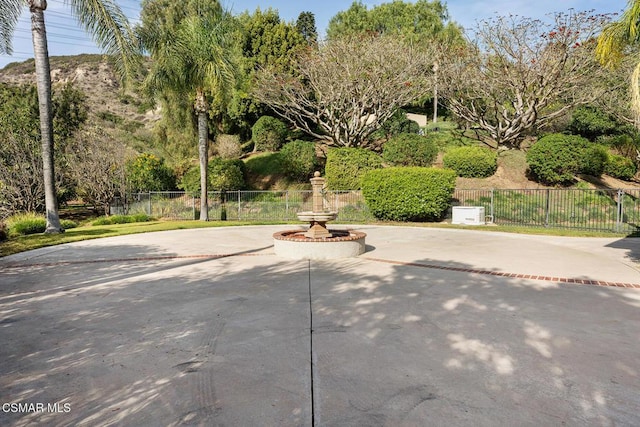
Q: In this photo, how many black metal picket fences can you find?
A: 1